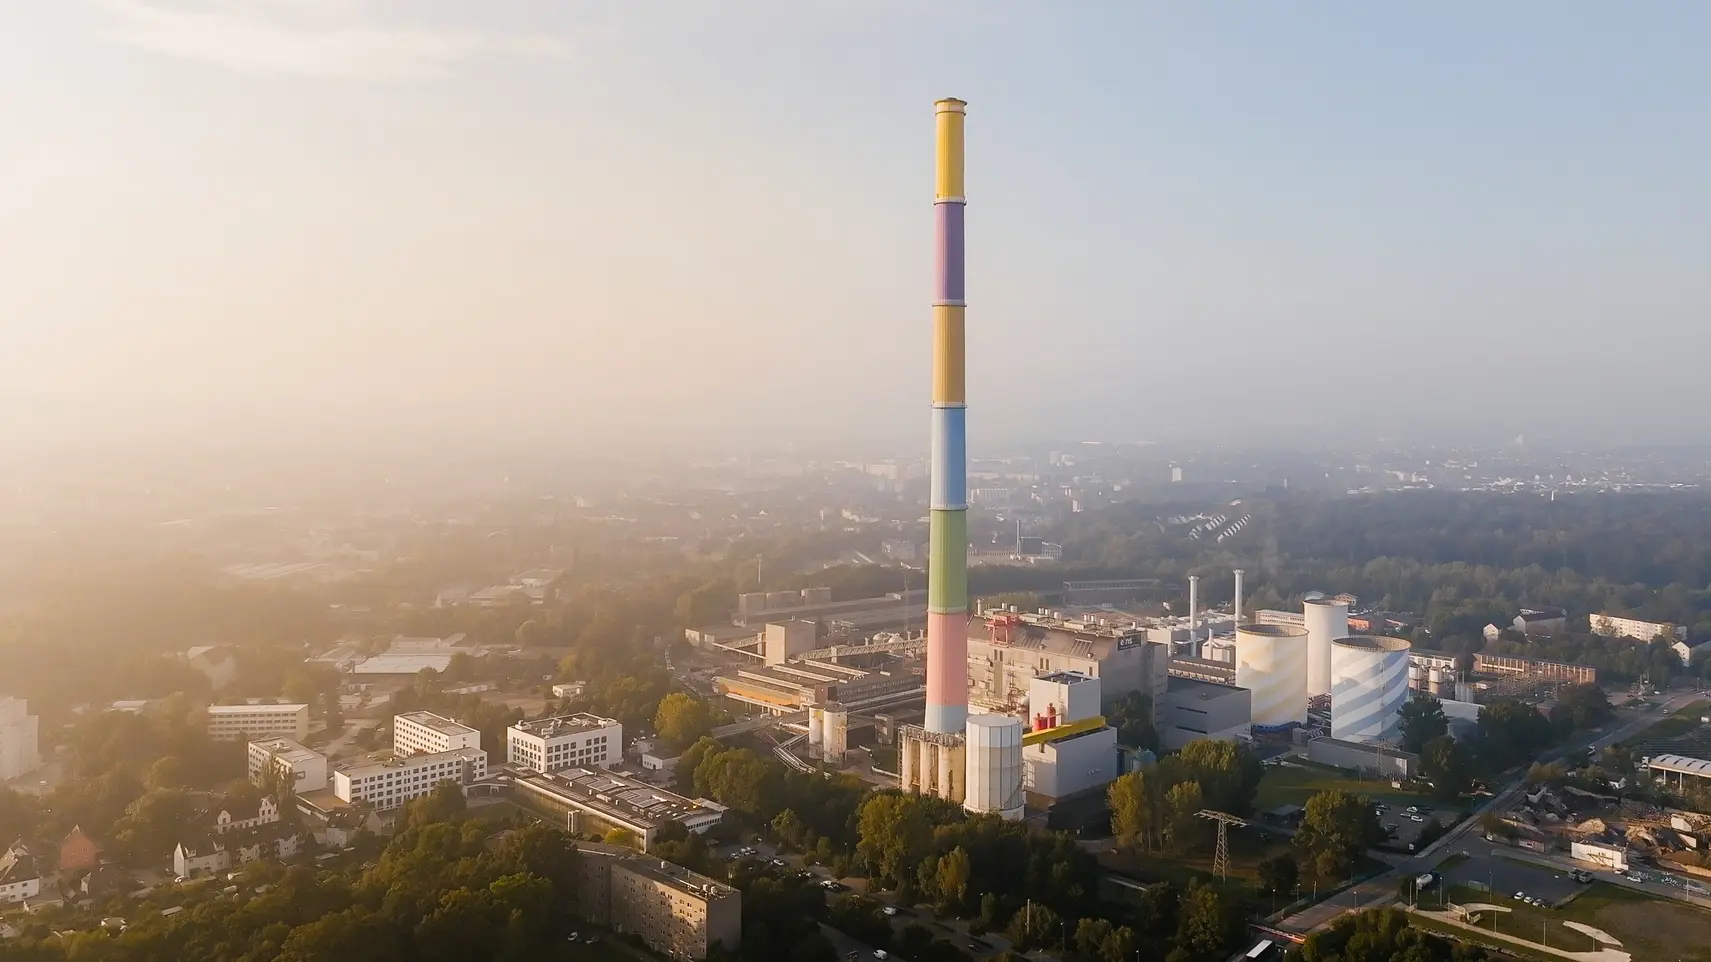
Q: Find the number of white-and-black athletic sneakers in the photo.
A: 0